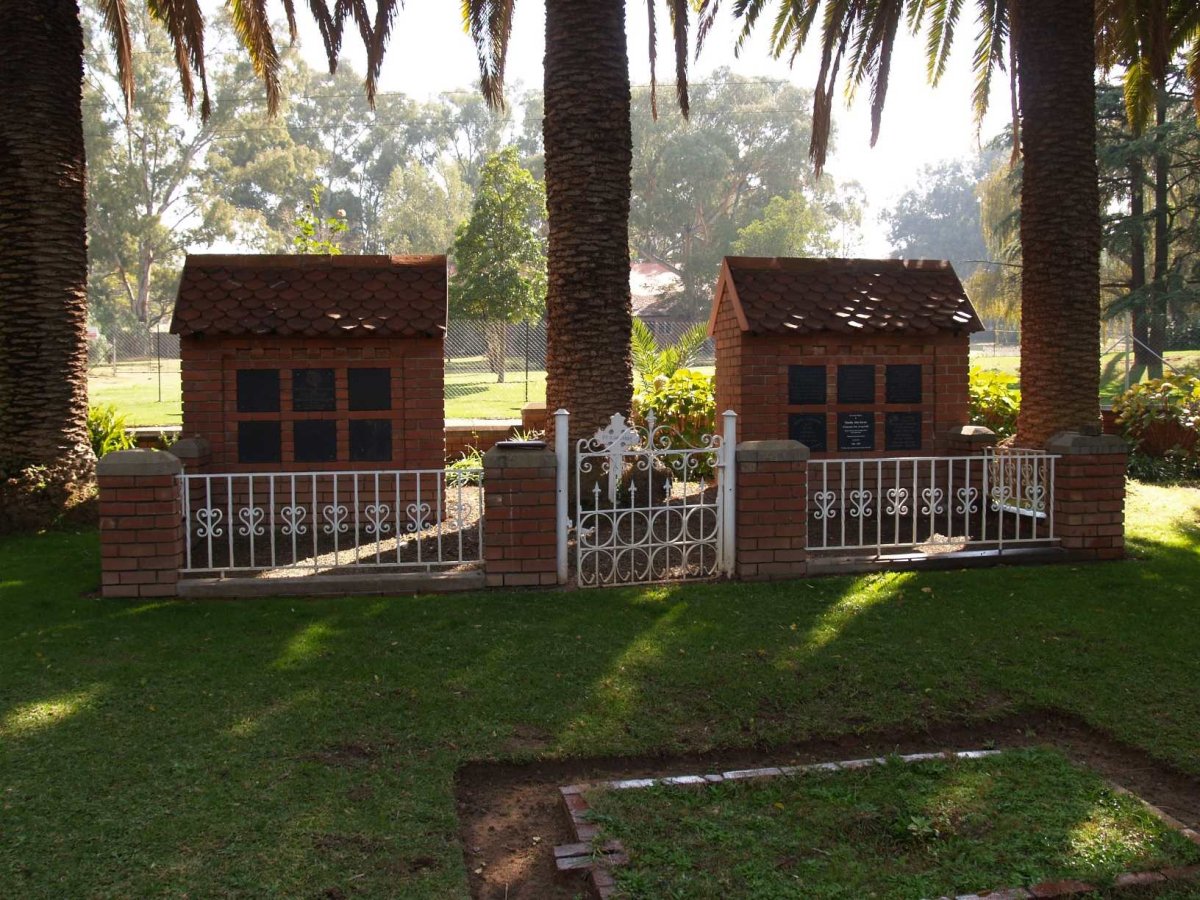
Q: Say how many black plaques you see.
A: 12